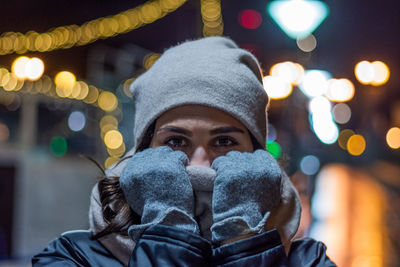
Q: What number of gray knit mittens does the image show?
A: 2